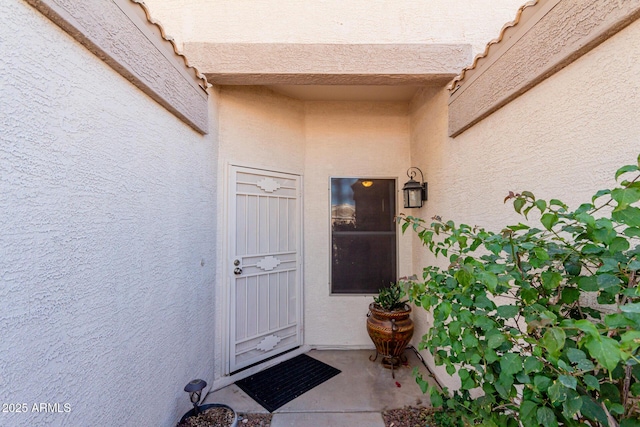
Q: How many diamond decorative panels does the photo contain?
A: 3